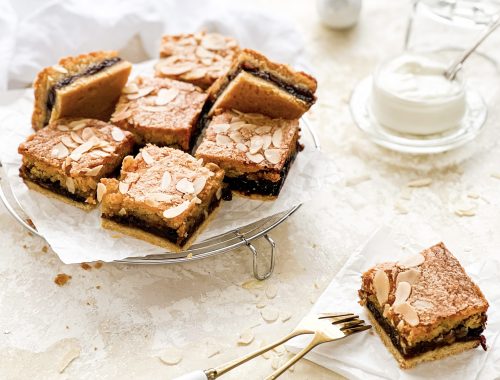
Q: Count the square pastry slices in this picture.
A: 8